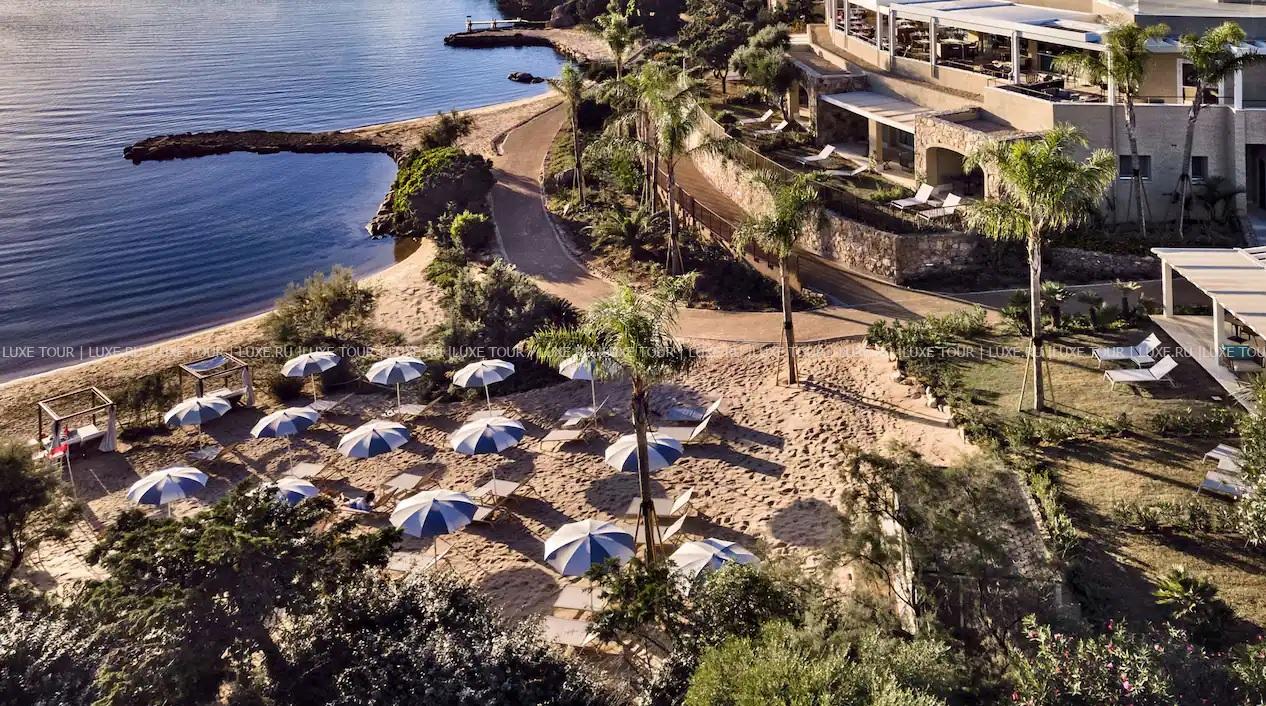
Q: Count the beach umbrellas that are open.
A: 14